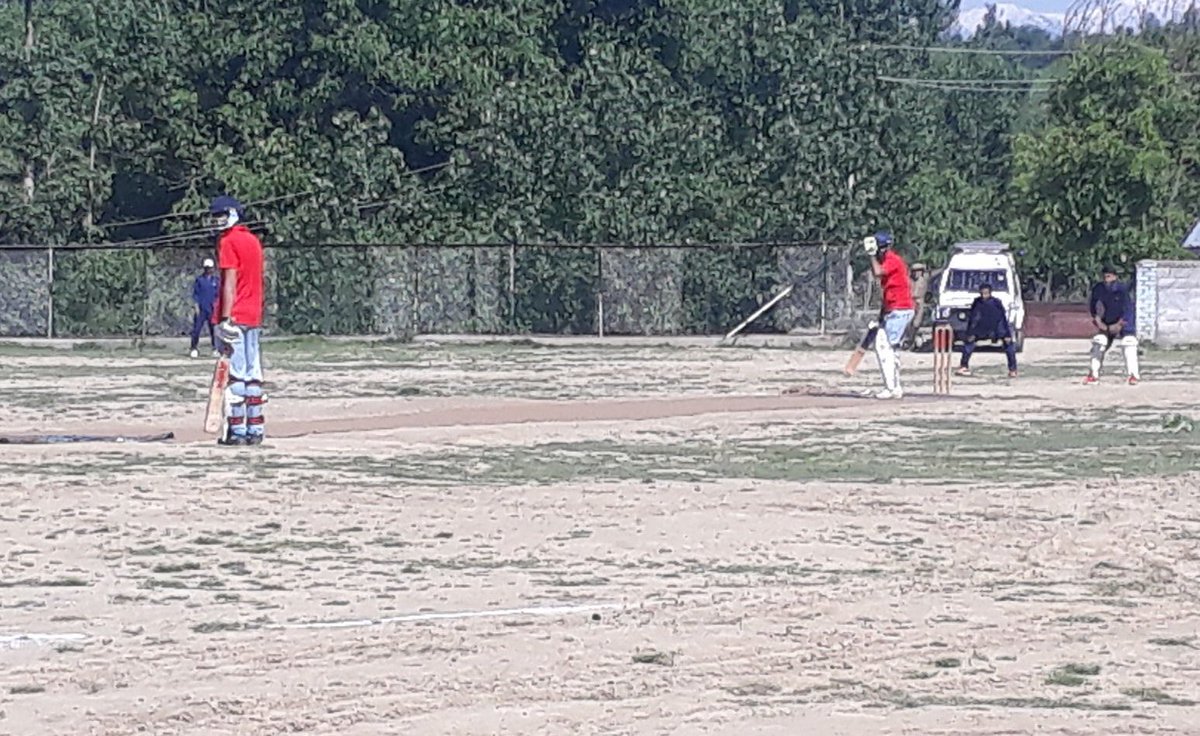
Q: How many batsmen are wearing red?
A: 2